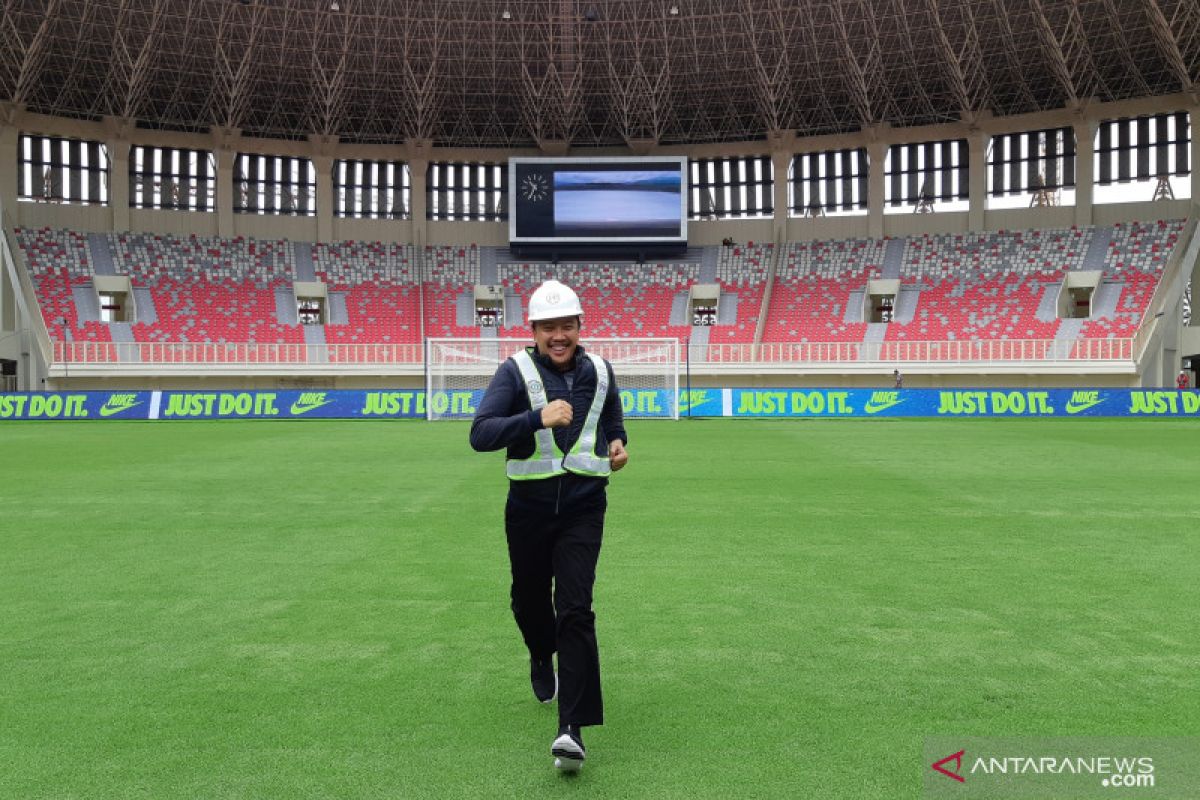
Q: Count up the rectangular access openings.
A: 6